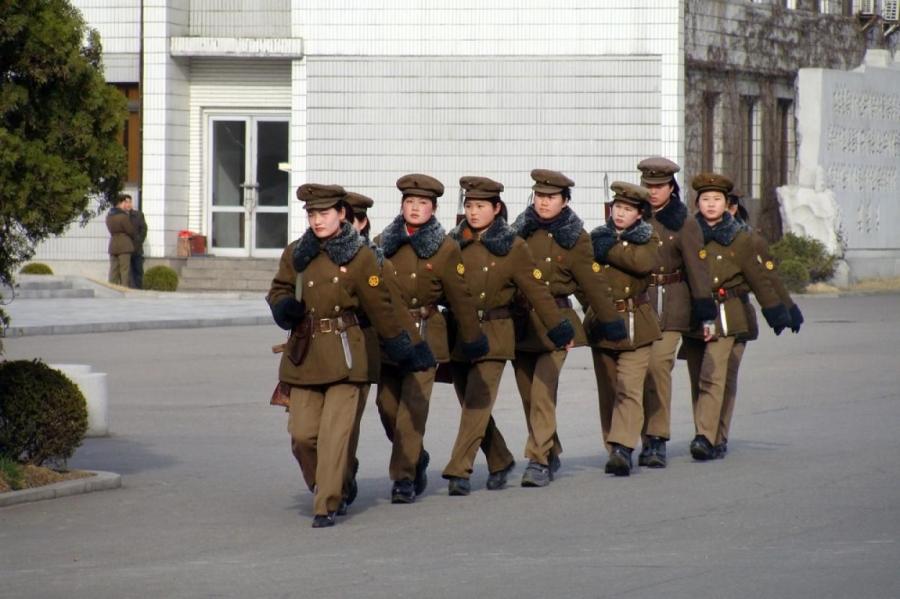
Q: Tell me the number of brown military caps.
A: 9